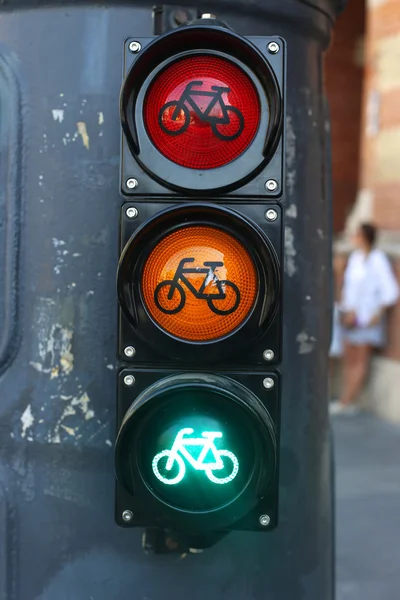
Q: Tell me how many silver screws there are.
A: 12